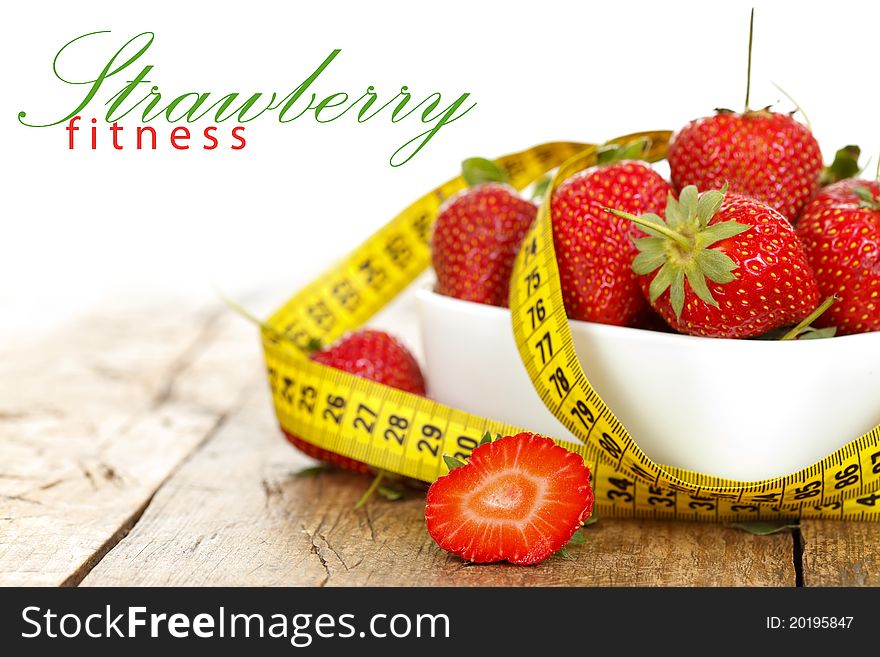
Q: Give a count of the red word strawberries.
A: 0